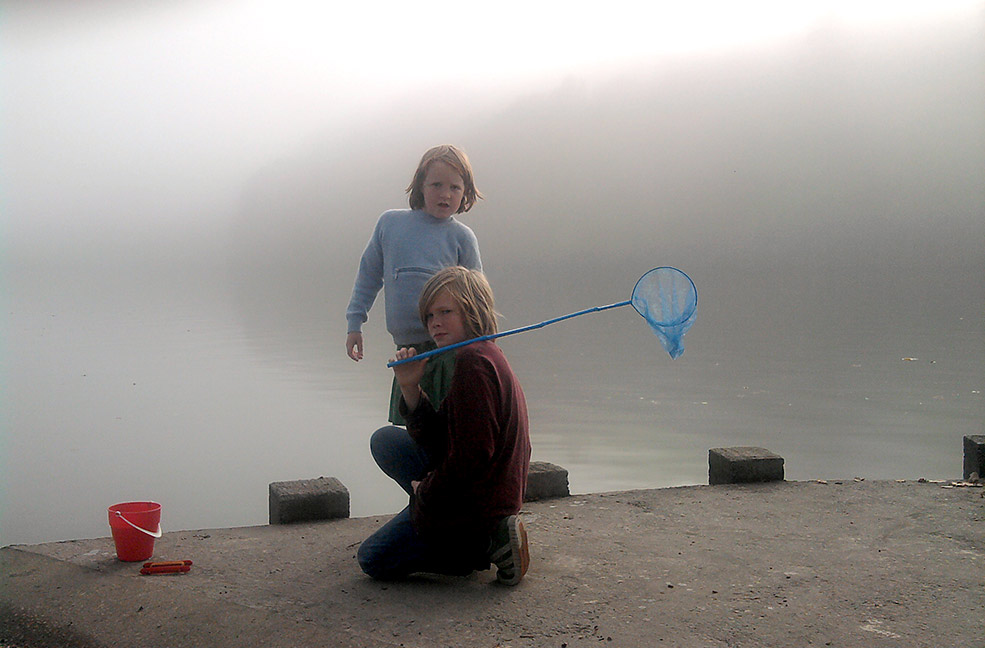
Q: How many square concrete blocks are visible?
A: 4